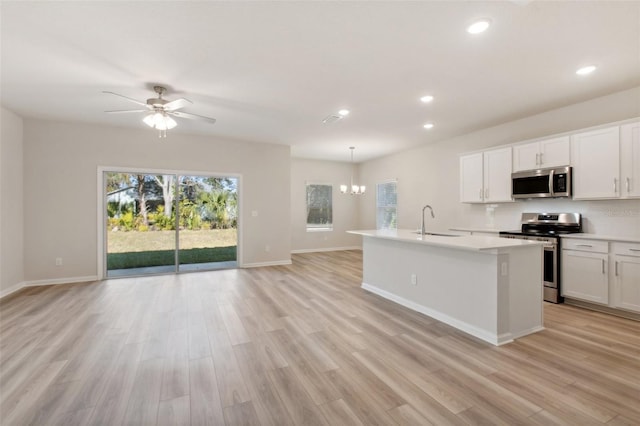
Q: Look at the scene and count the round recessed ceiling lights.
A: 5